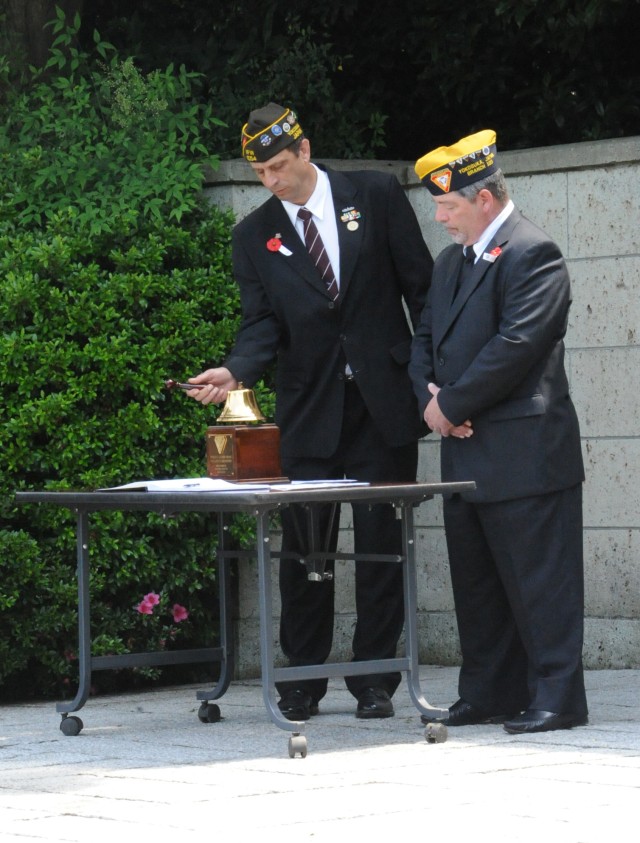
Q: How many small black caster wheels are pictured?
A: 4